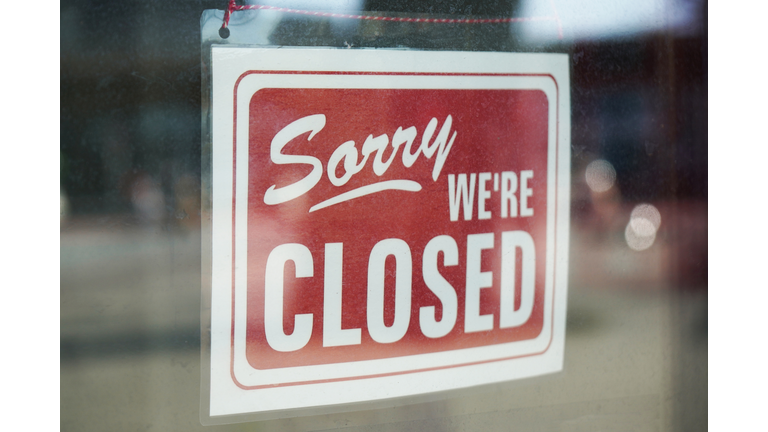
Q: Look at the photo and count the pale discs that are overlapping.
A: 2